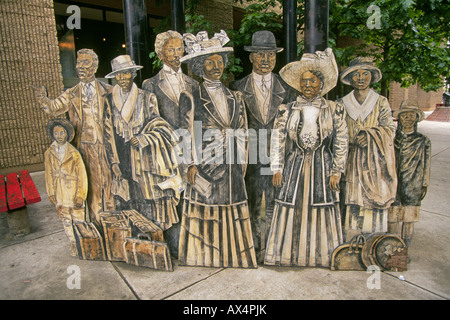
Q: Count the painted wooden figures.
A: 9